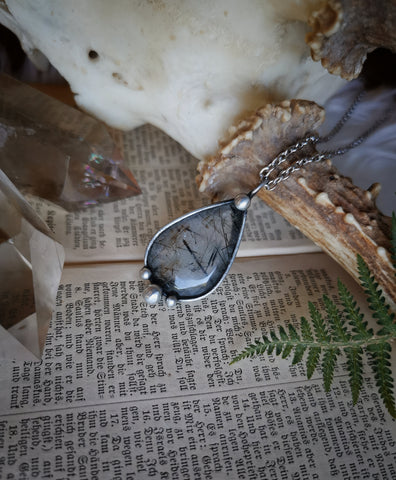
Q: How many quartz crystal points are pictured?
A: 2